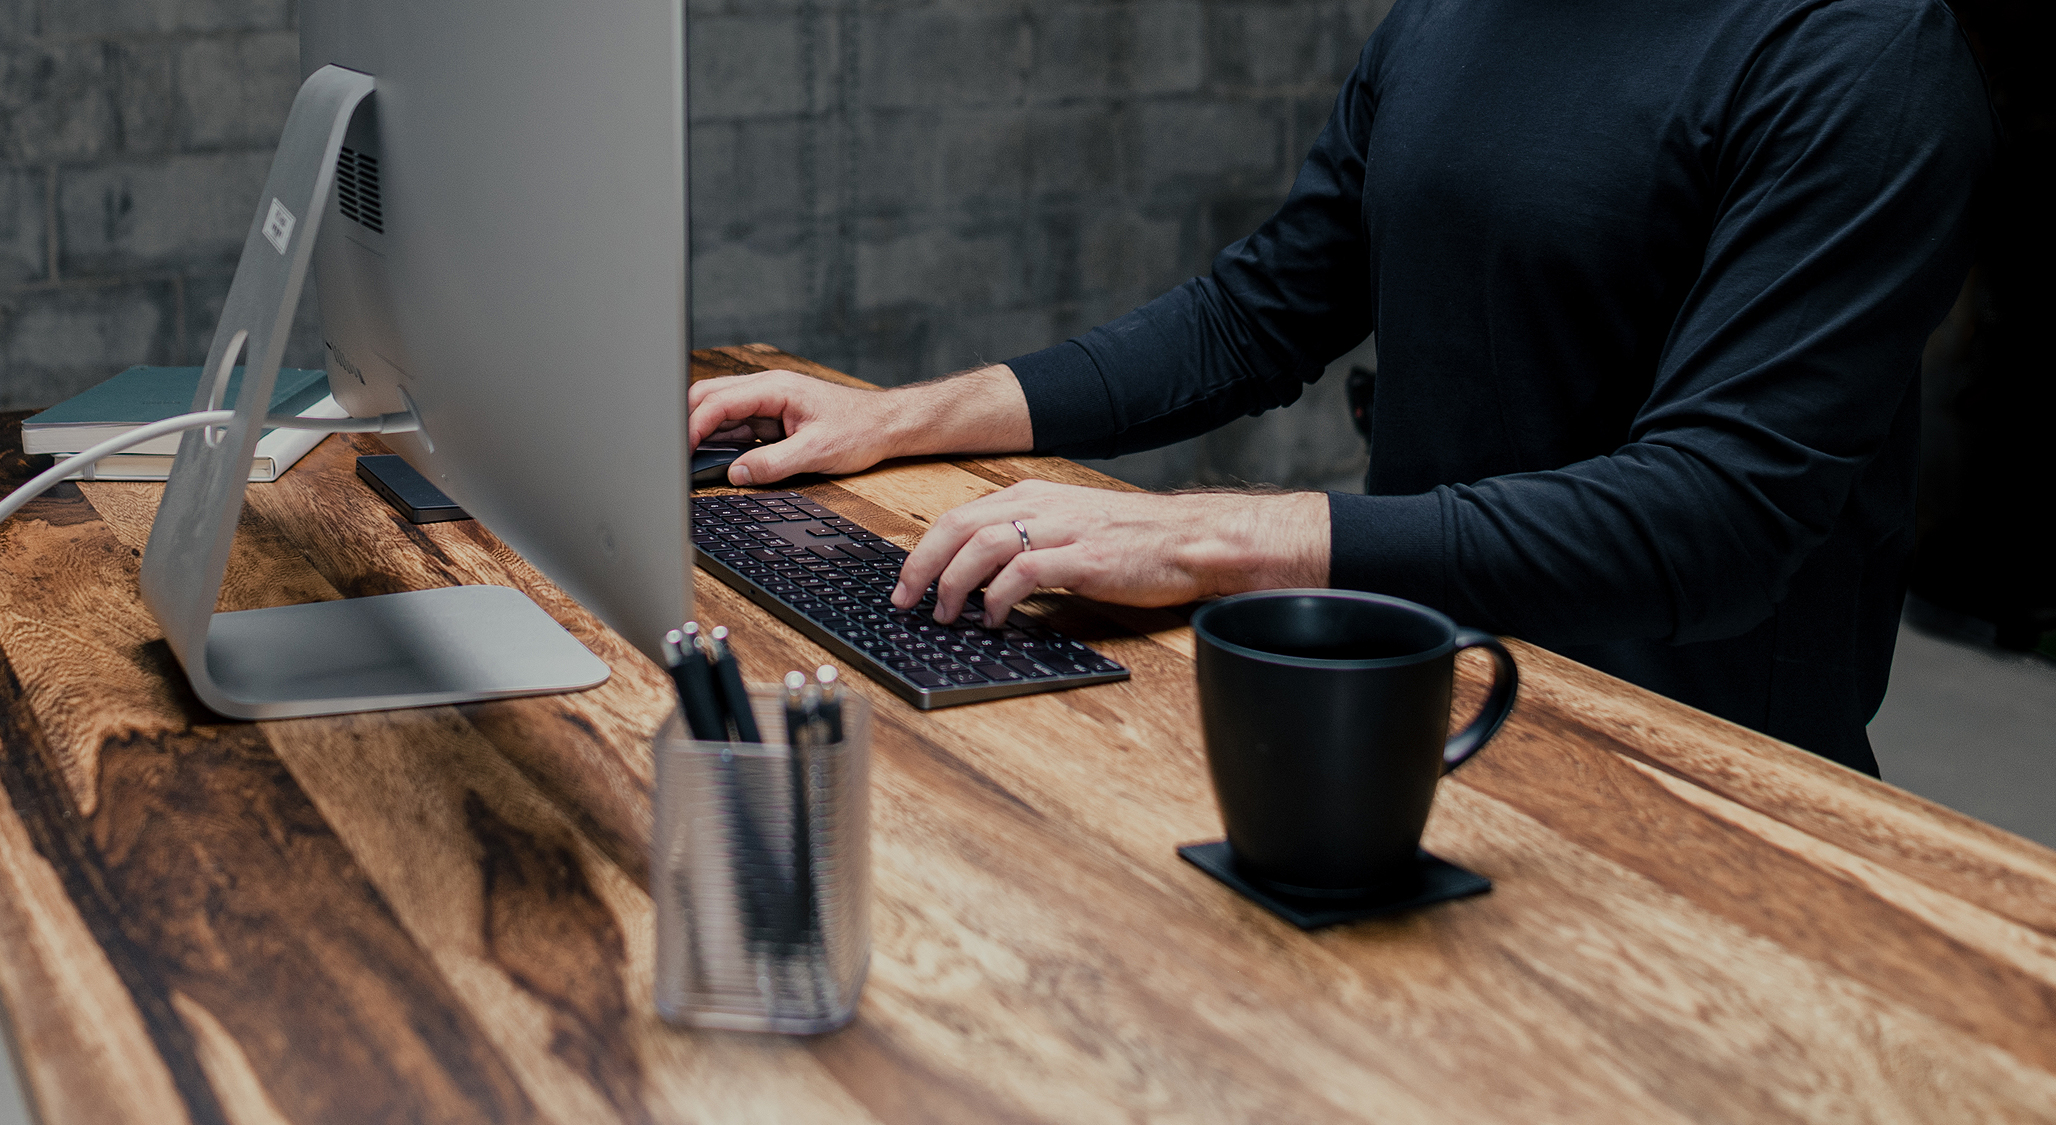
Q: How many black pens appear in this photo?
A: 5